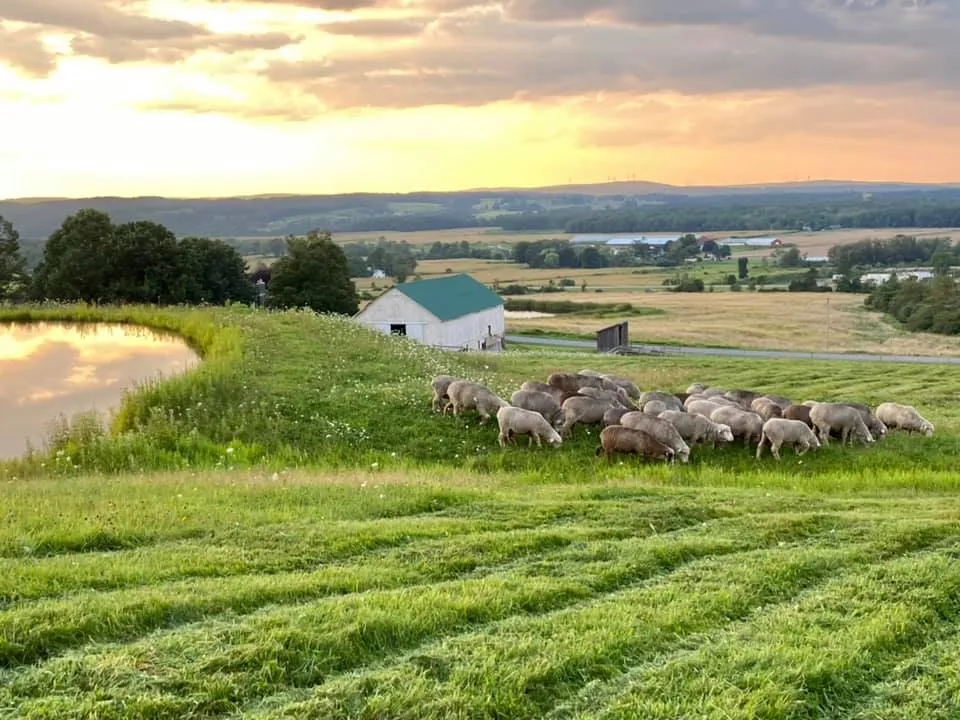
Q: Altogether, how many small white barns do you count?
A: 1